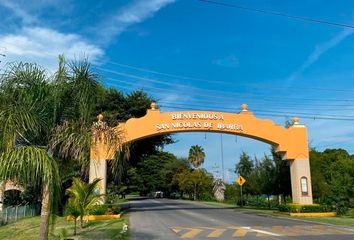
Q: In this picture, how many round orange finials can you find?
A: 4